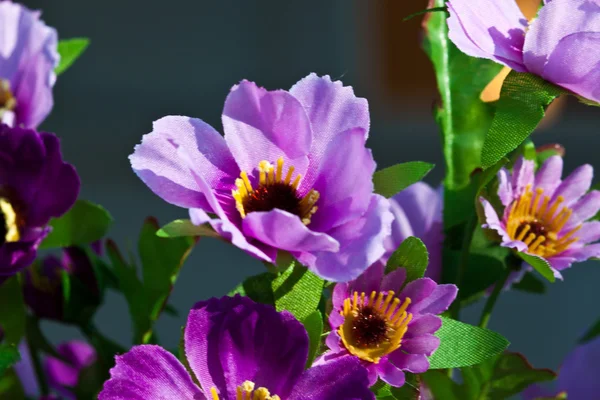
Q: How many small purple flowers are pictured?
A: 2